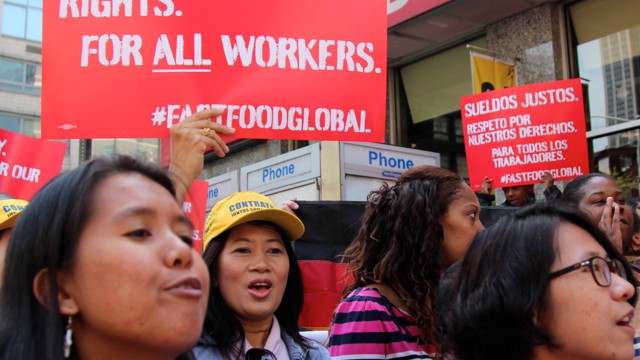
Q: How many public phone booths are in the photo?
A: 3